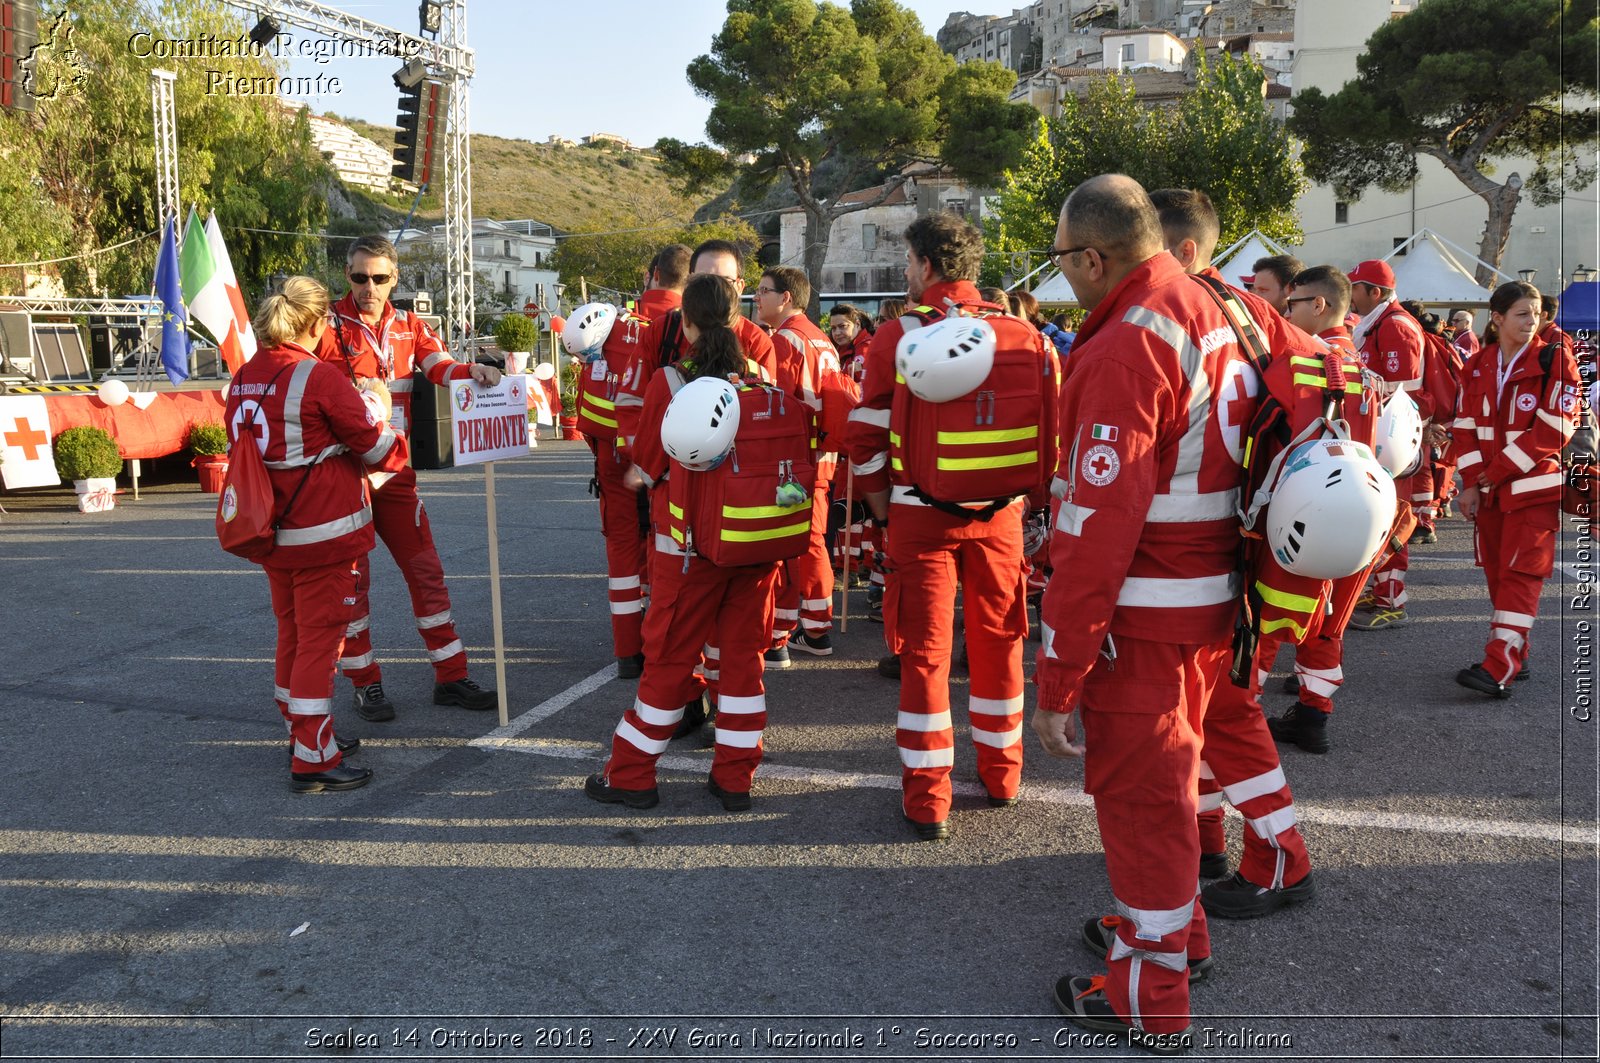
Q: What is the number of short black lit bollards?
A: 0